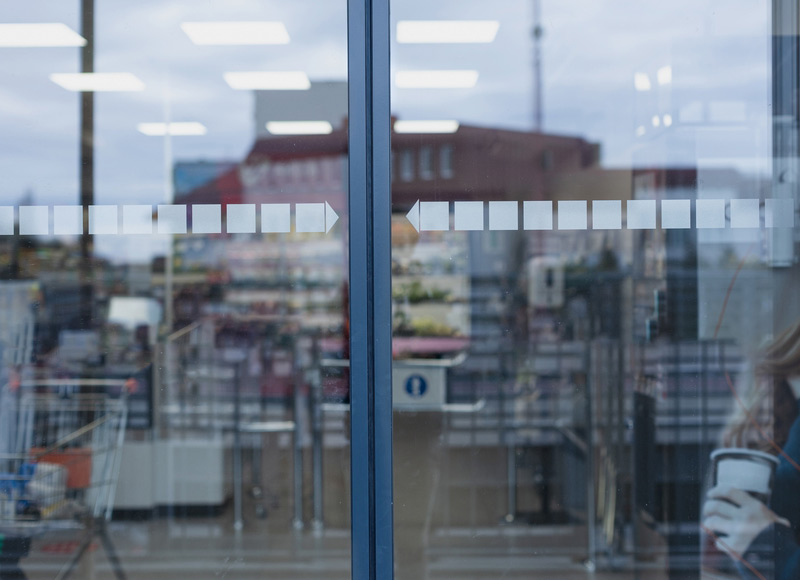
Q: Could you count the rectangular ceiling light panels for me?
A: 9